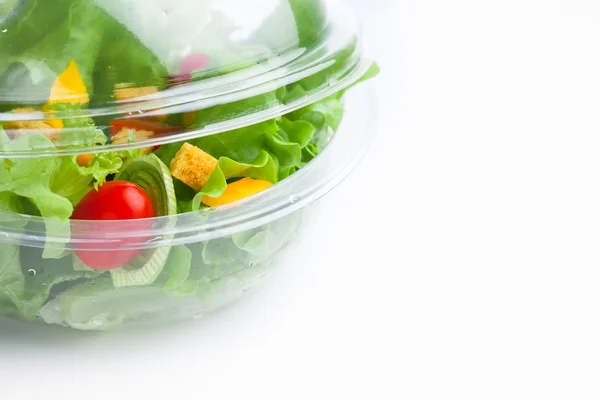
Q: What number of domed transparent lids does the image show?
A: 1